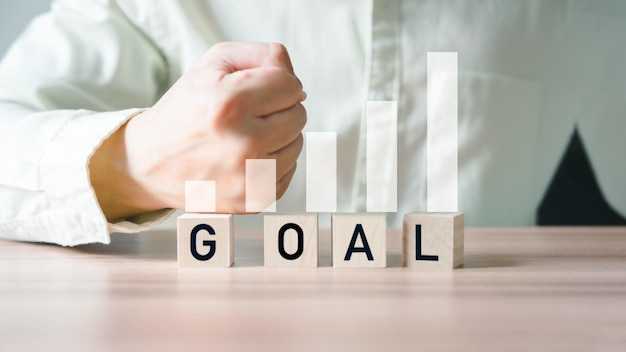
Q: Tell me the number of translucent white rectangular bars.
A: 5